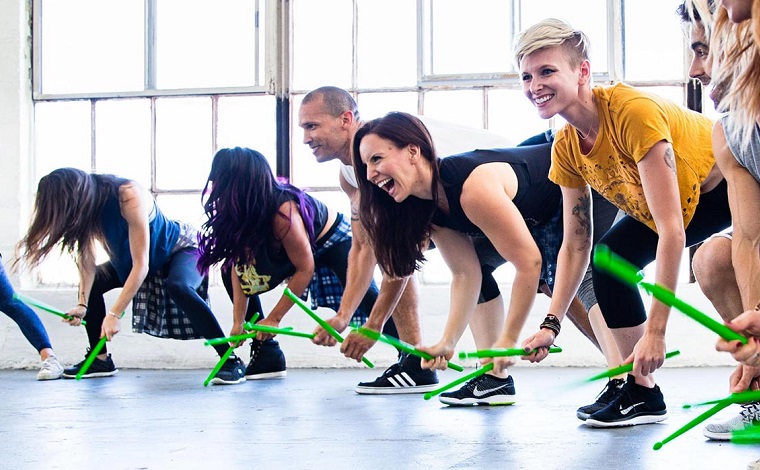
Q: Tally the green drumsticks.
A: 14